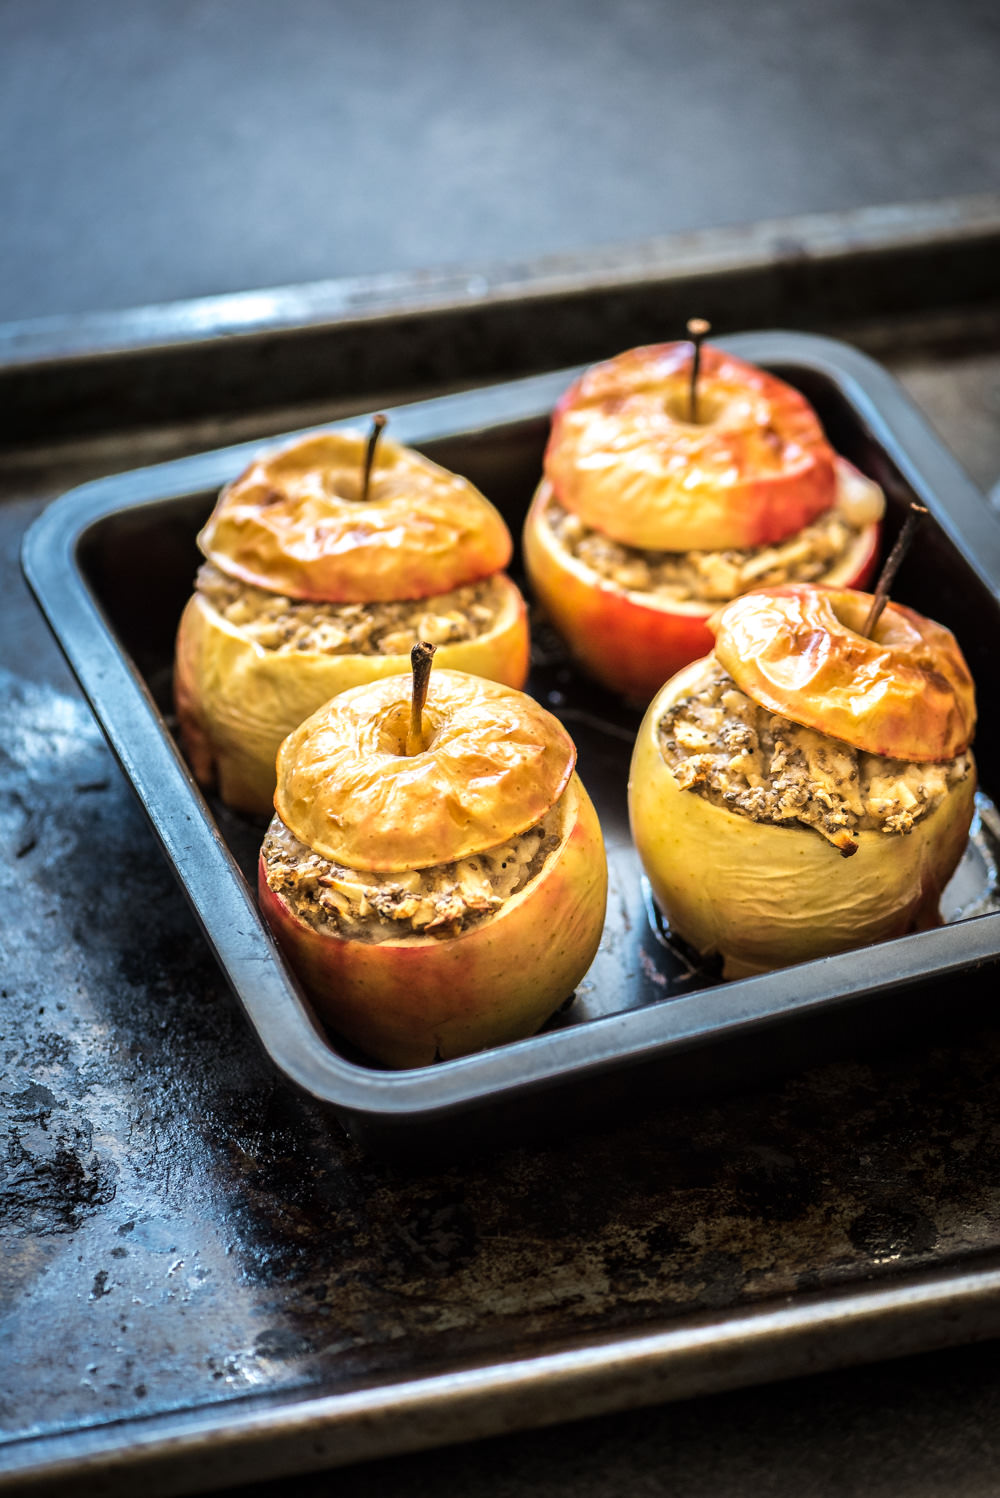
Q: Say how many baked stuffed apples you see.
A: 4